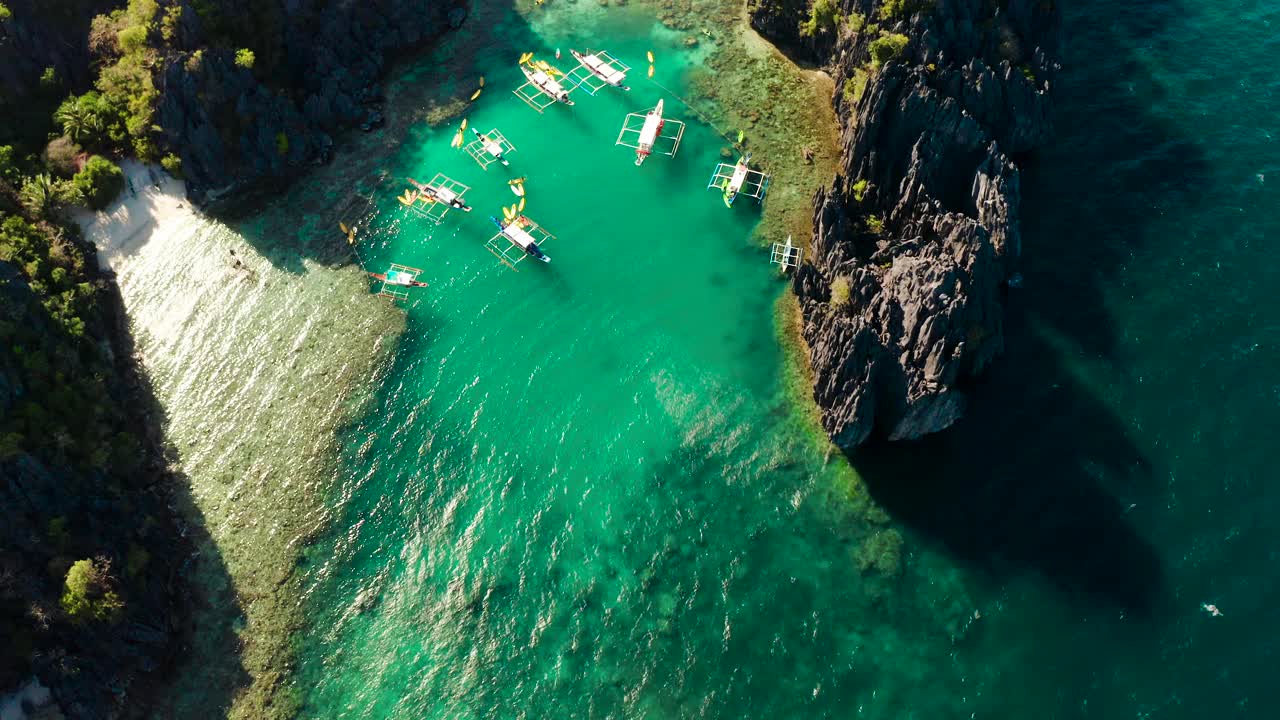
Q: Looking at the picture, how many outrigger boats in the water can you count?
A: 9